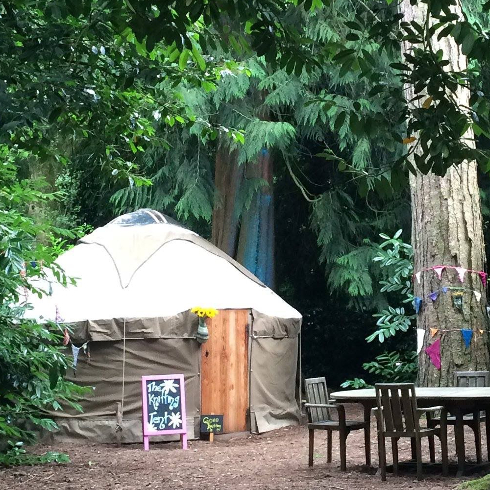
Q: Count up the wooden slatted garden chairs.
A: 3